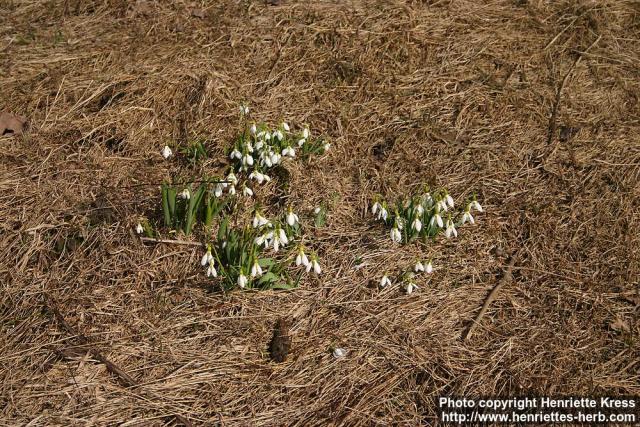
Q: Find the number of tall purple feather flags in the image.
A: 0